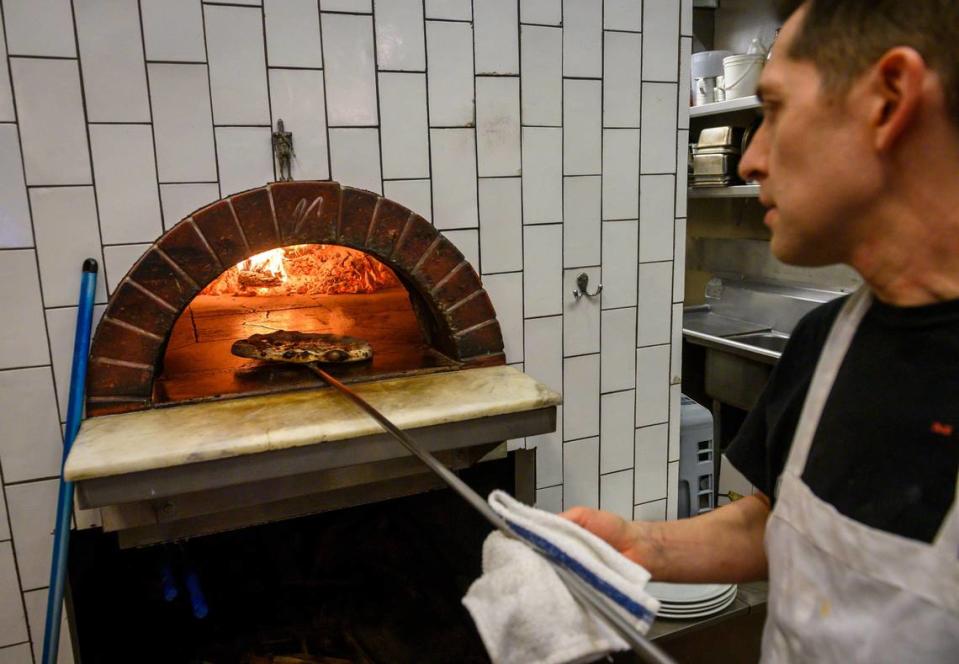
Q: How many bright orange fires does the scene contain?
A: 1